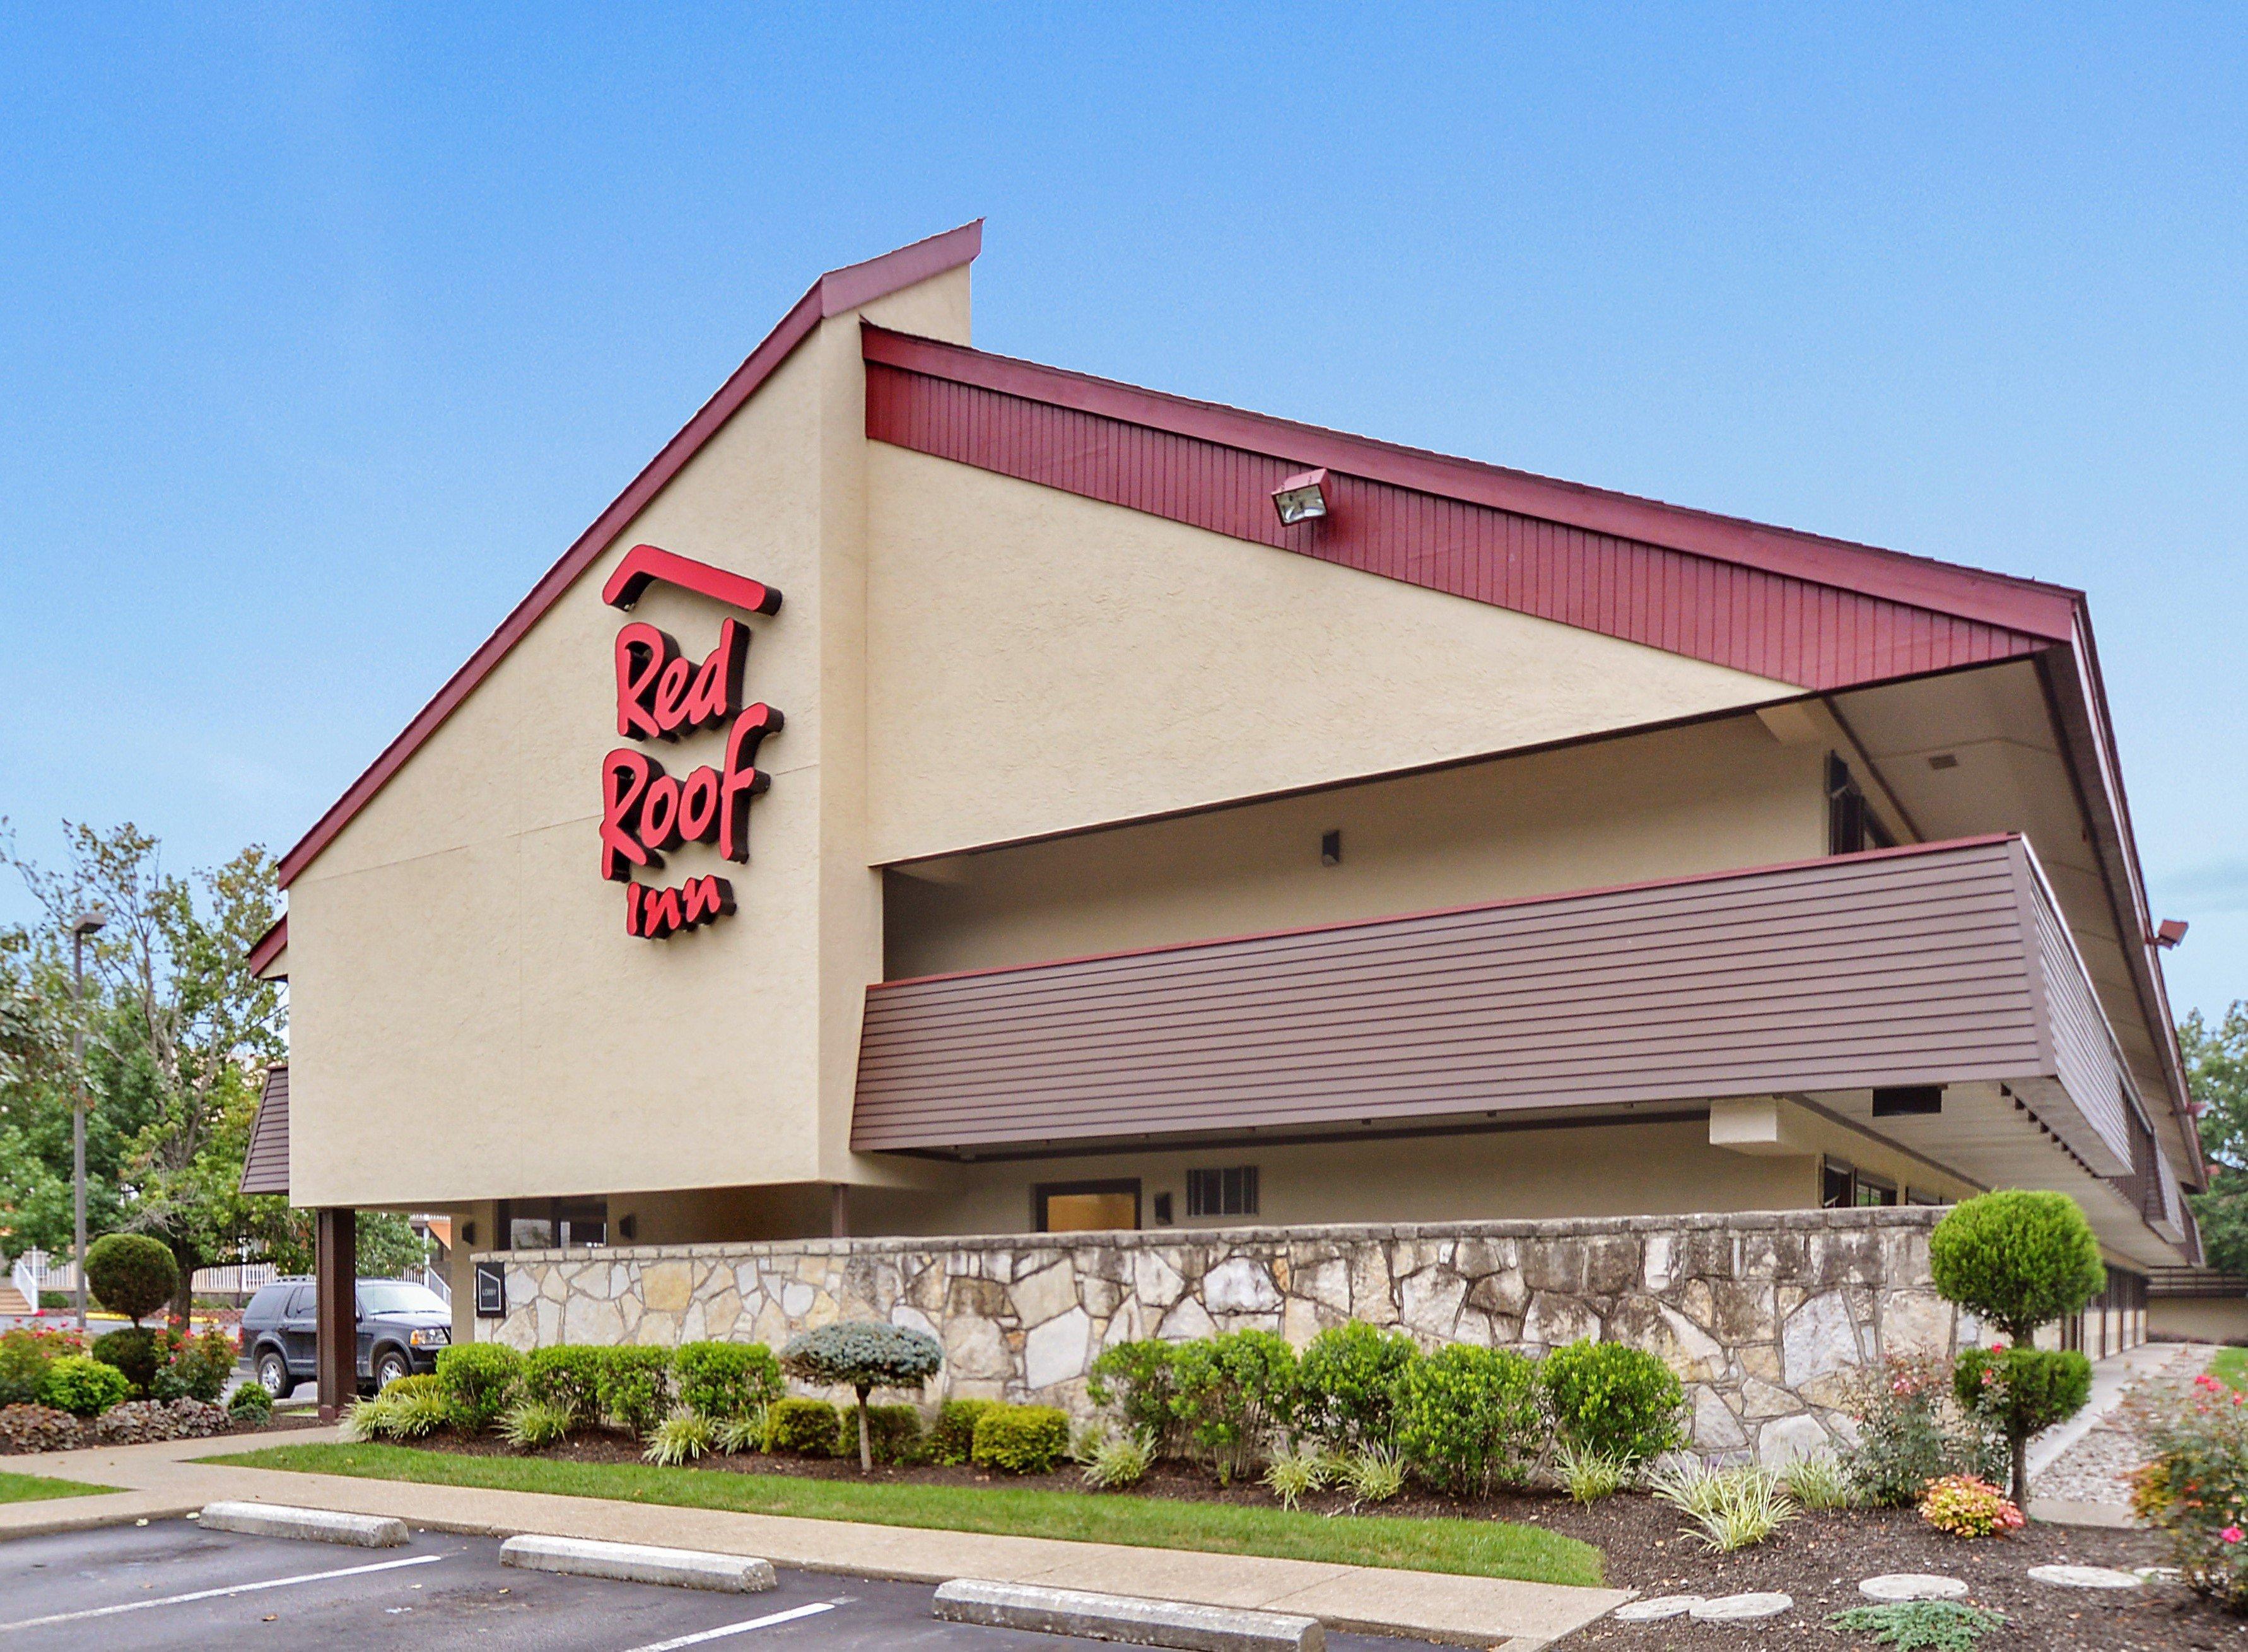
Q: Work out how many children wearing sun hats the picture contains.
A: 0